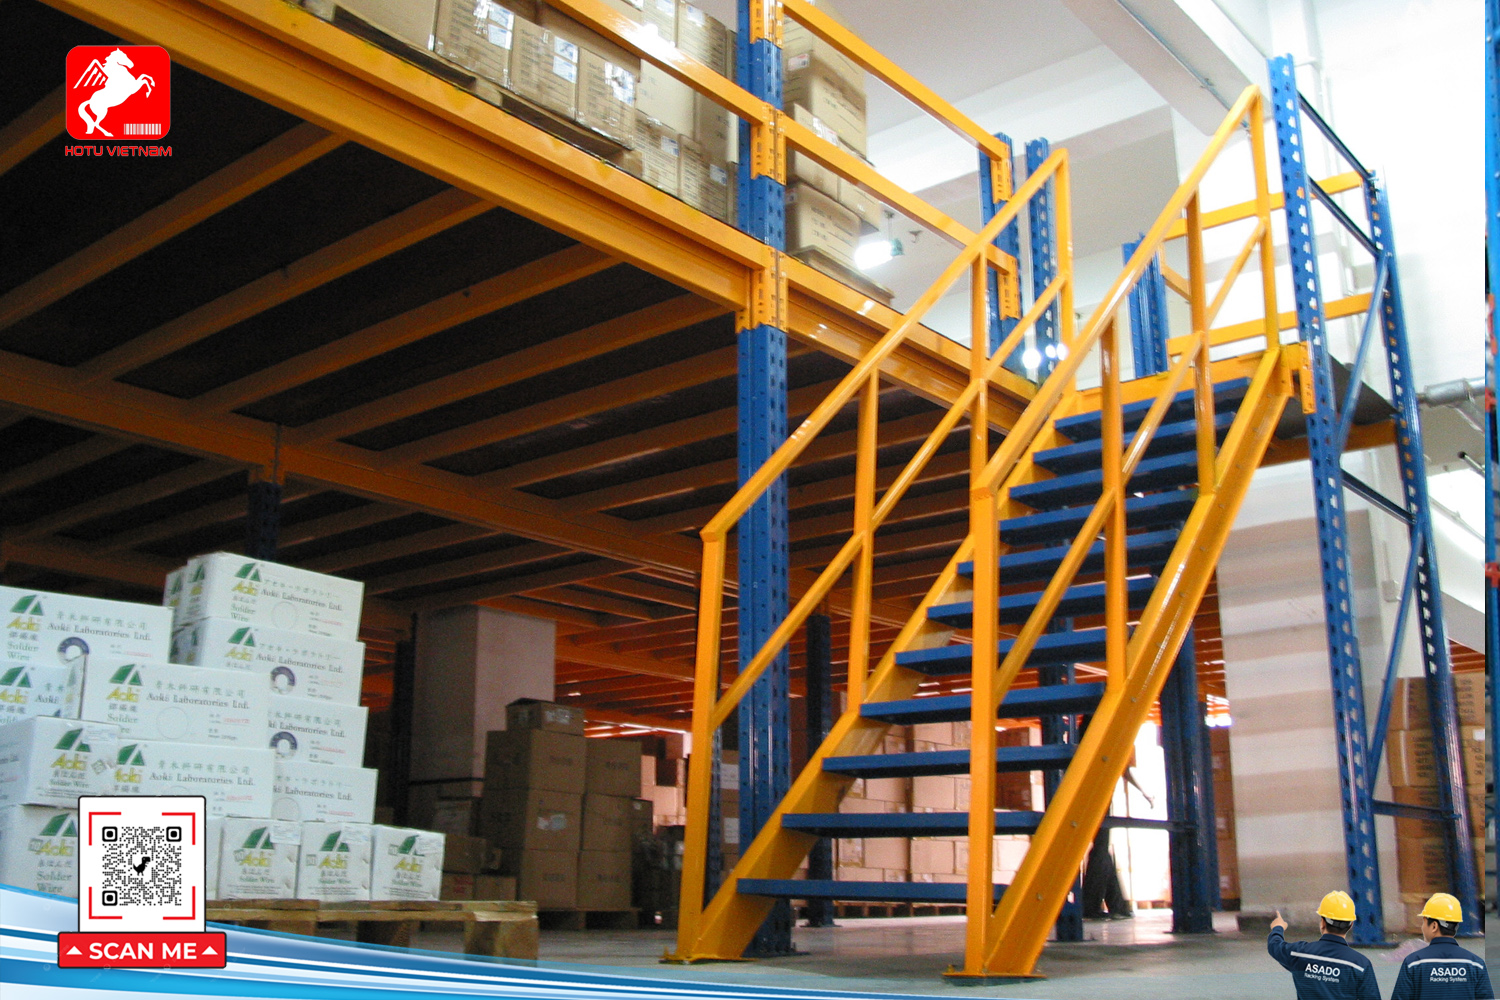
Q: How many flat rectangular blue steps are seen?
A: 11